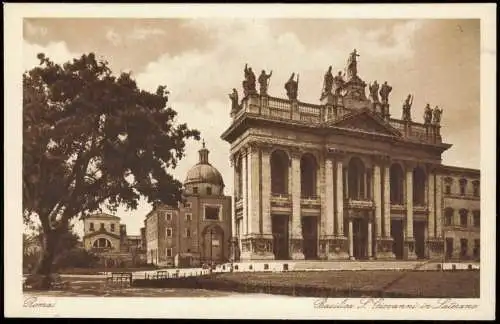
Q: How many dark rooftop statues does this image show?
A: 12